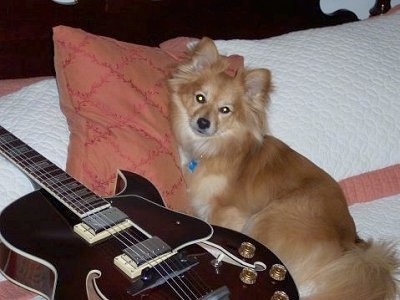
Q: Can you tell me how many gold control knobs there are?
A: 4